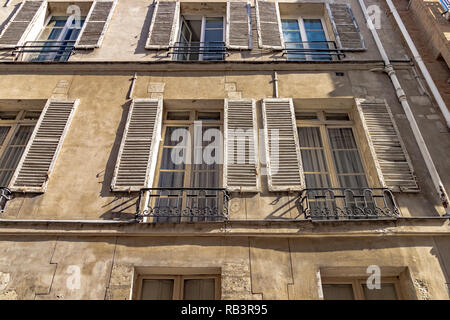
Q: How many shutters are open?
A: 11